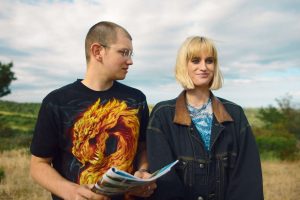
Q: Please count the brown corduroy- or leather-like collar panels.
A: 2